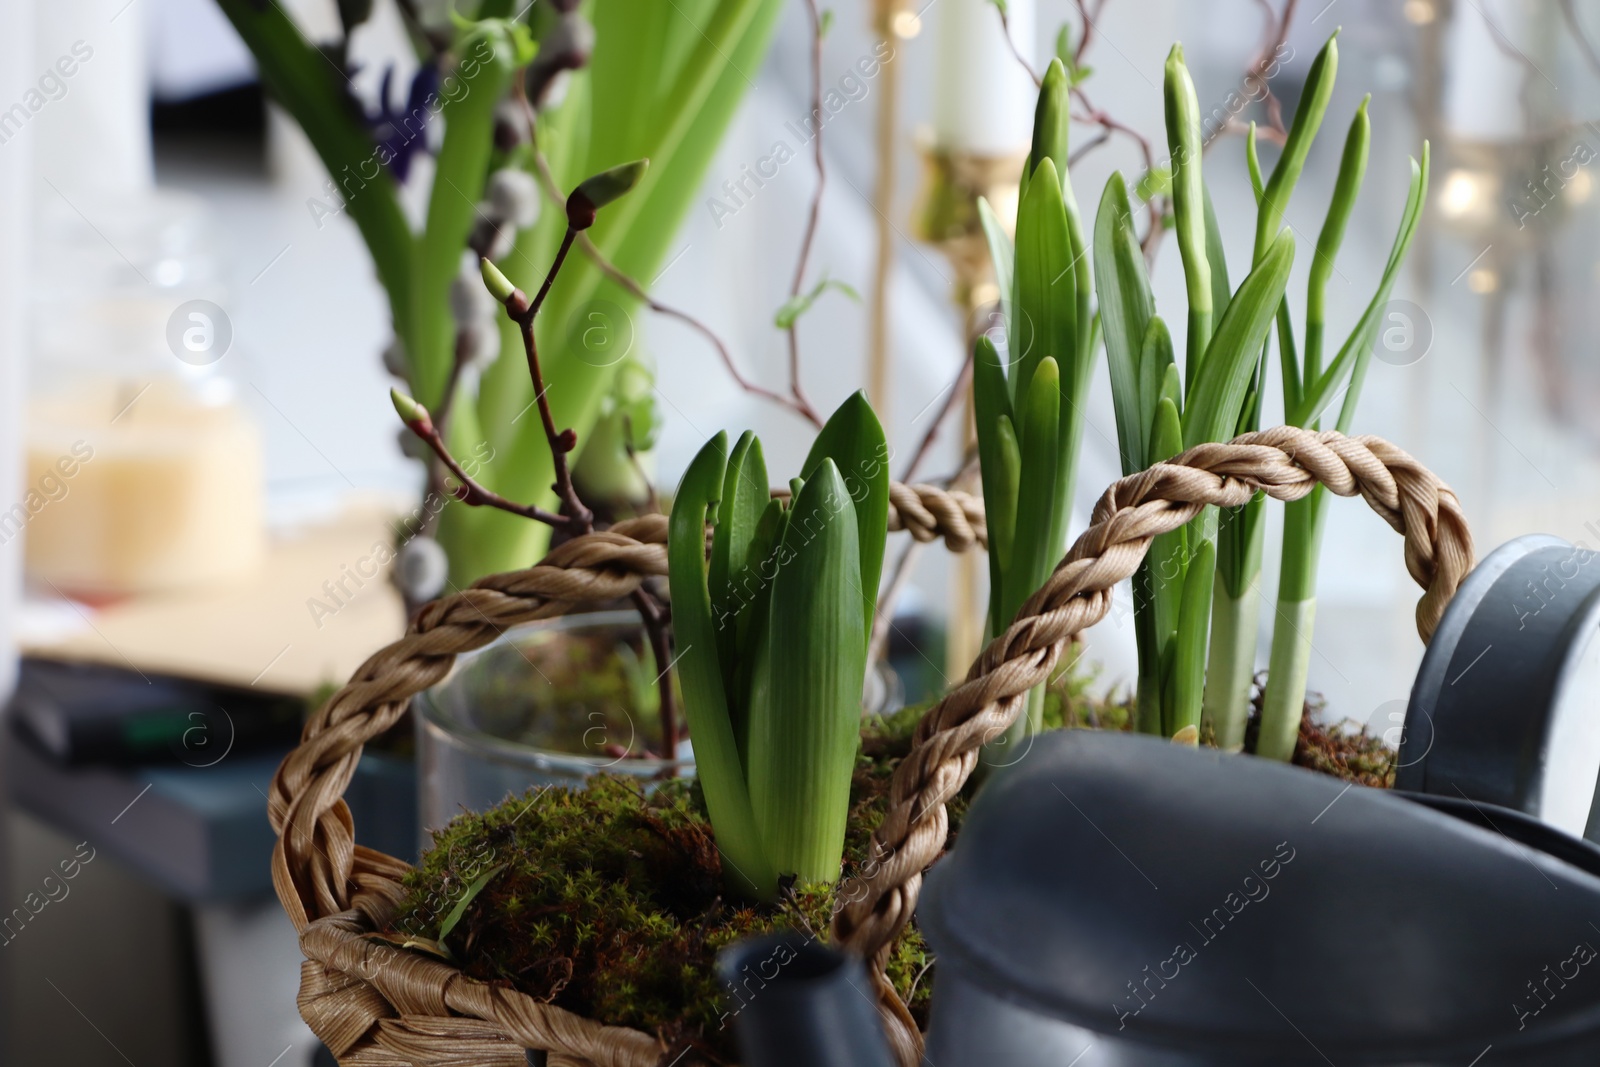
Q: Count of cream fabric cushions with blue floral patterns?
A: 0